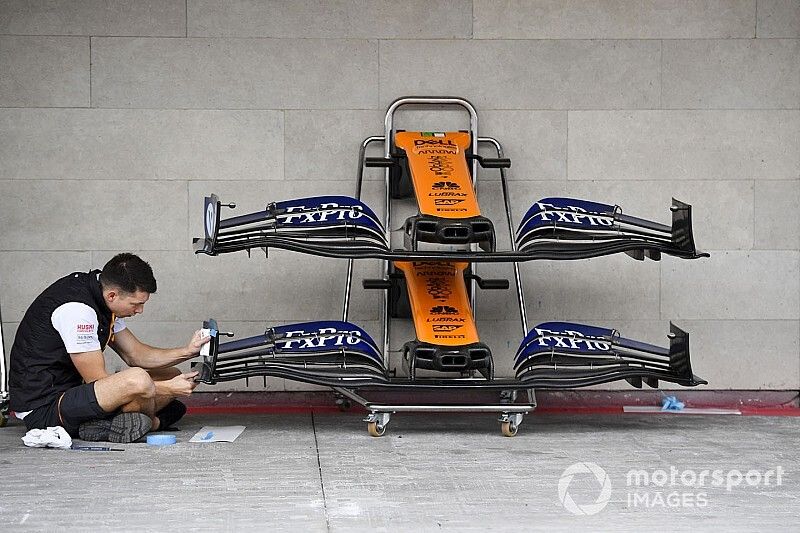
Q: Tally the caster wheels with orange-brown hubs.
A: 2